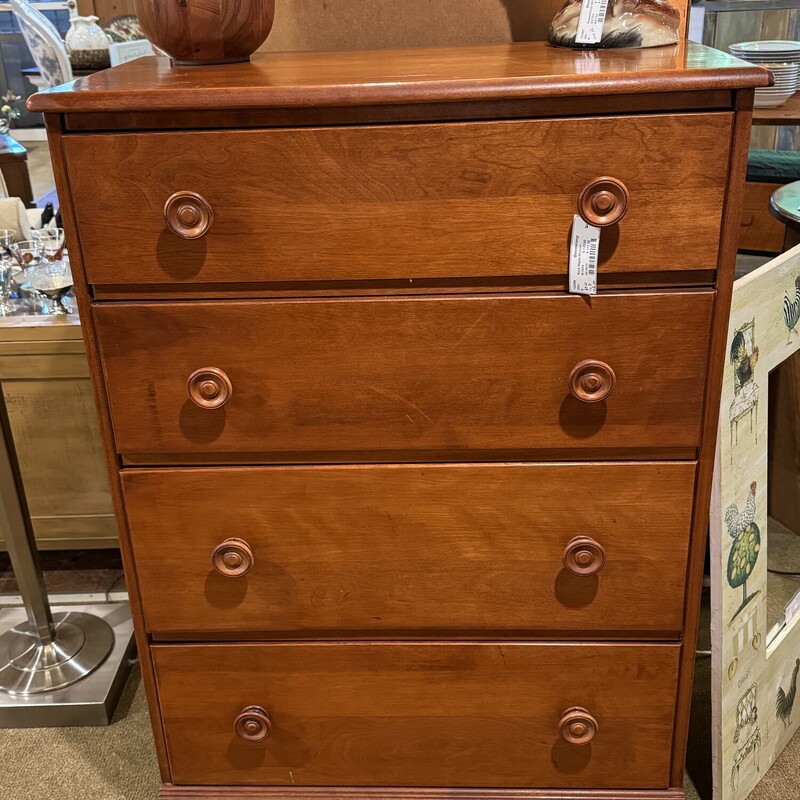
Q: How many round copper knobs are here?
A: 8